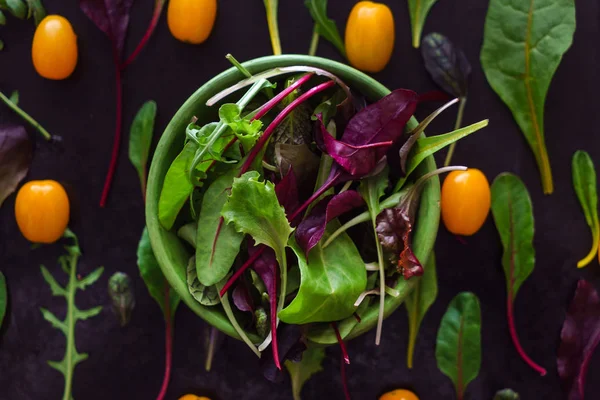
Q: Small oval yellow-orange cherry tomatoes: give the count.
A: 7